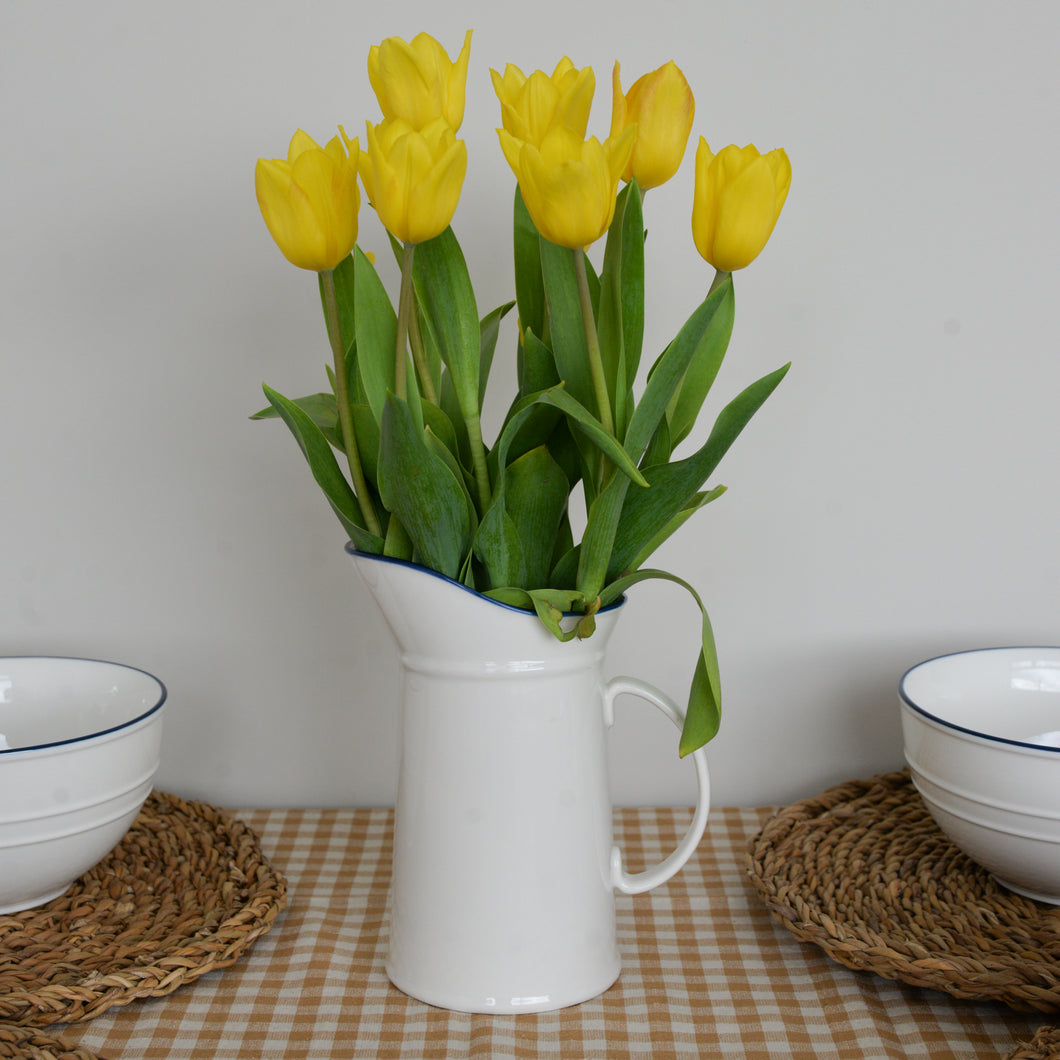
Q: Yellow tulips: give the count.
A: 7